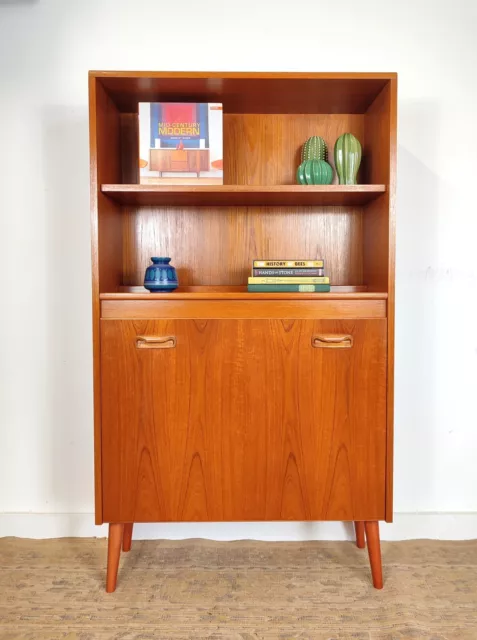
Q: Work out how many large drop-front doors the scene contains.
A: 1